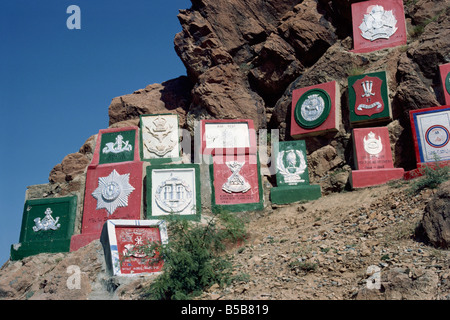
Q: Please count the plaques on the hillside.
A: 15